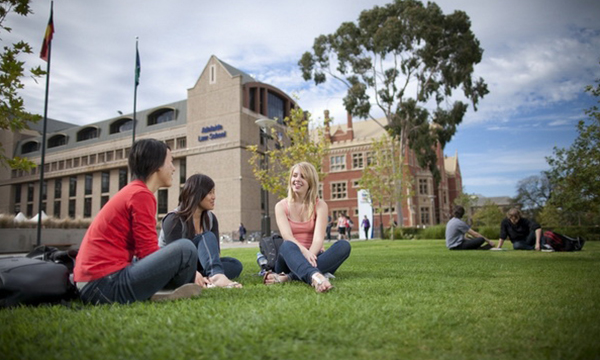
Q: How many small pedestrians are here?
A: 5